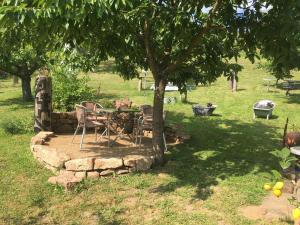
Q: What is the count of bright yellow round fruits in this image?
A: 4